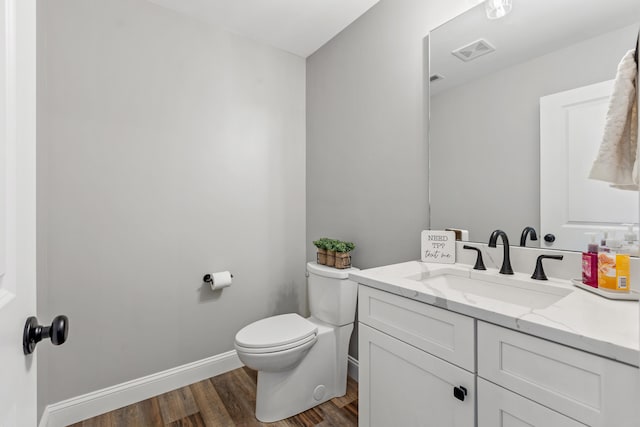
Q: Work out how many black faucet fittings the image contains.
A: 3